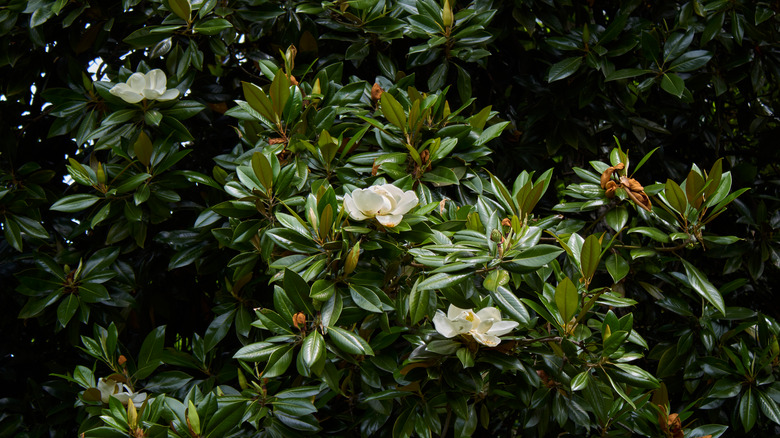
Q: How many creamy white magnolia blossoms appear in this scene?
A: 4